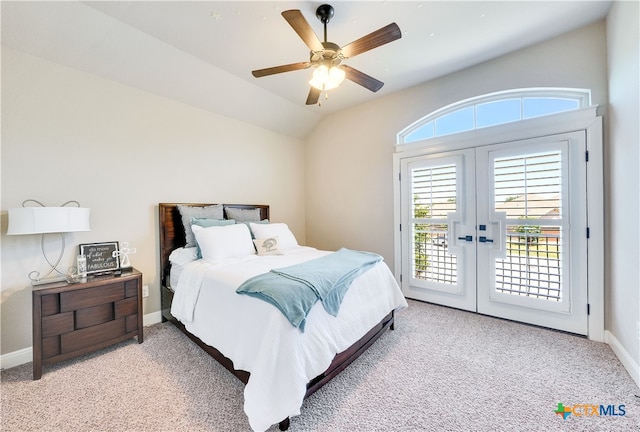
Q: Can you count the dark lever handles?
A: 2